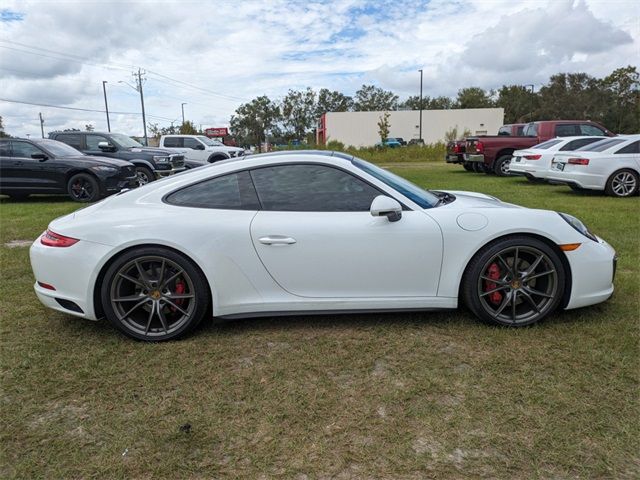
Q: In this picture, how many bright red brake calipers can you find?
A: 2